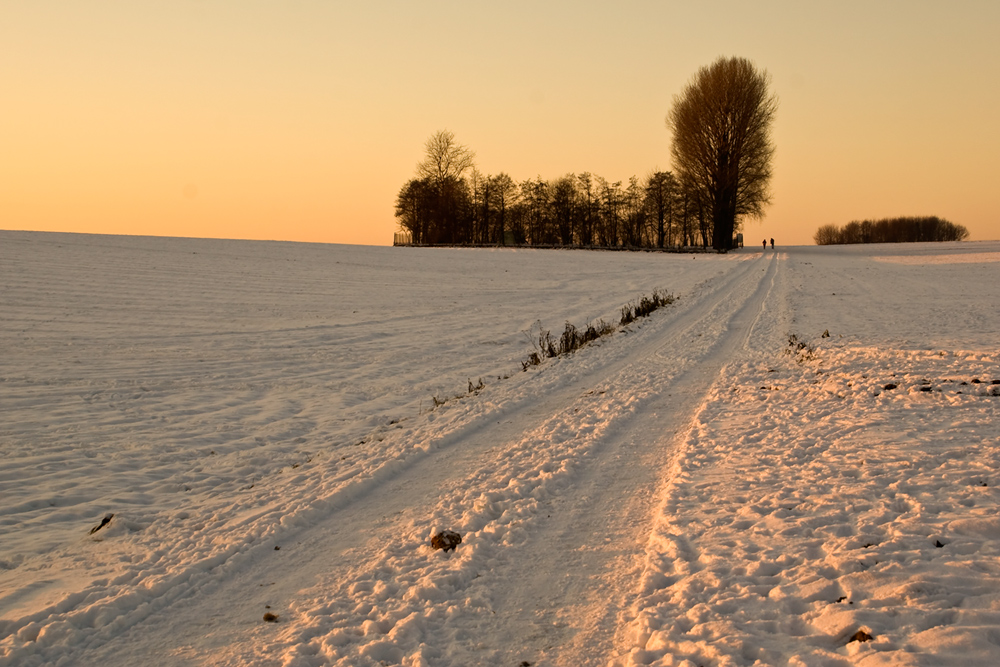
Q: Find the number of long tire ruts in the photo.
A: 2